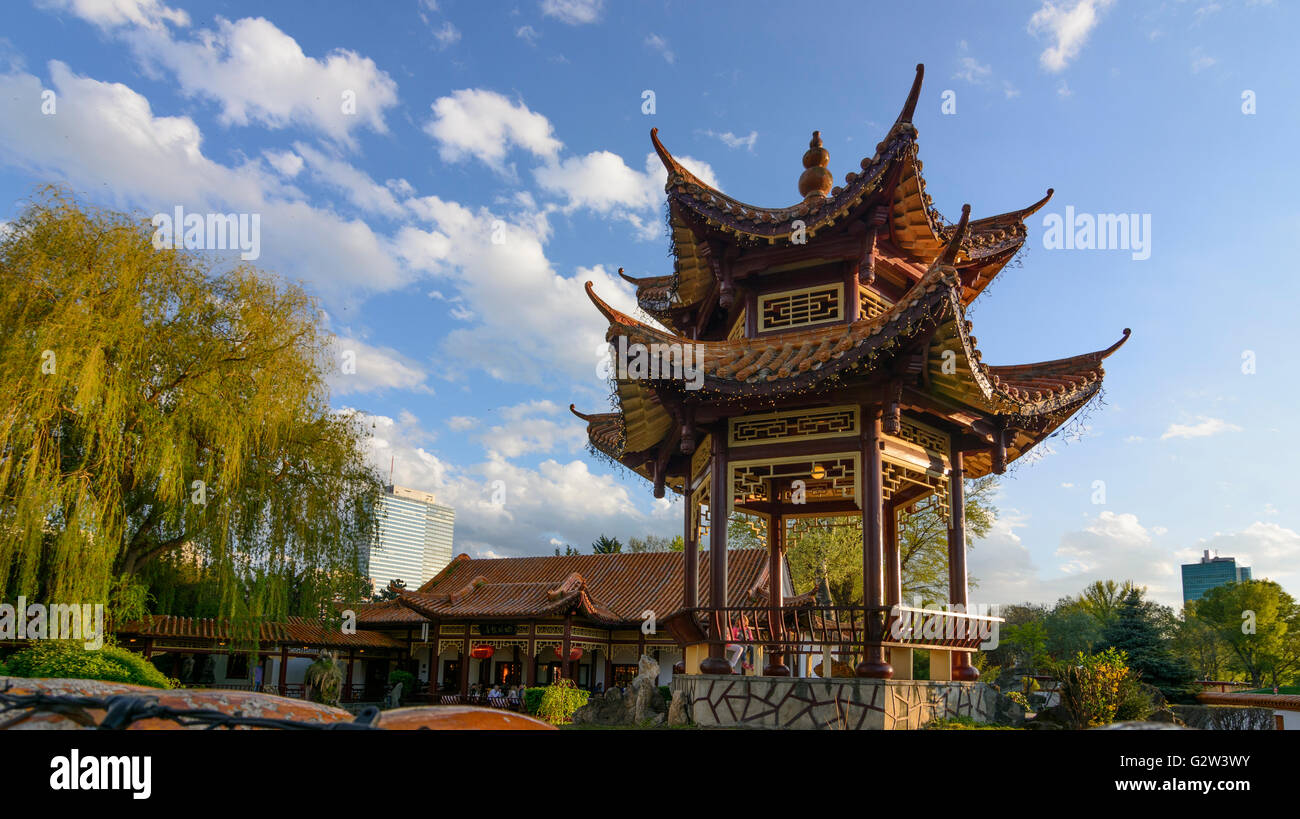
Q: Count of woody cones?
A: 0